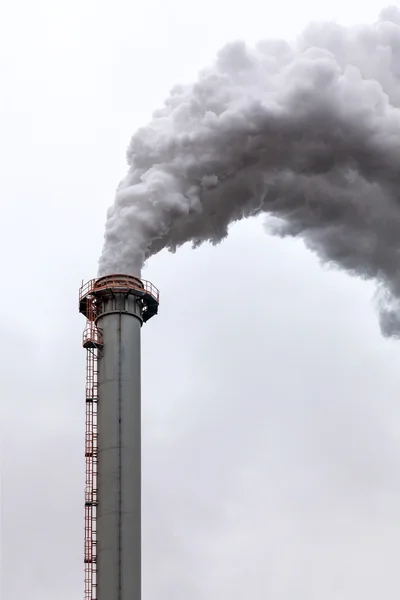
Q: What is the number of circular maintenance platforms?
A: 1